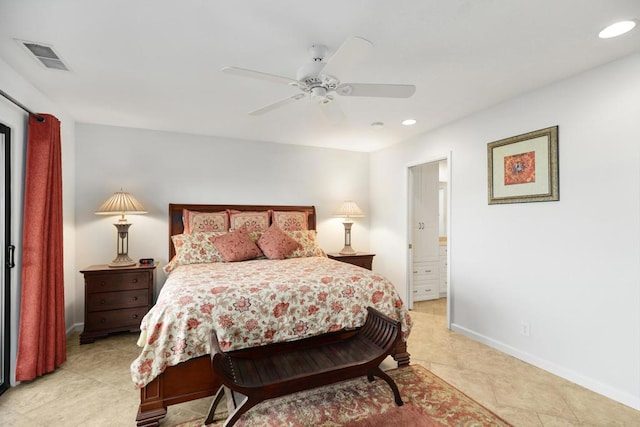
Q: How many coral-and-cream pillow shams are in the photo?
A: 3